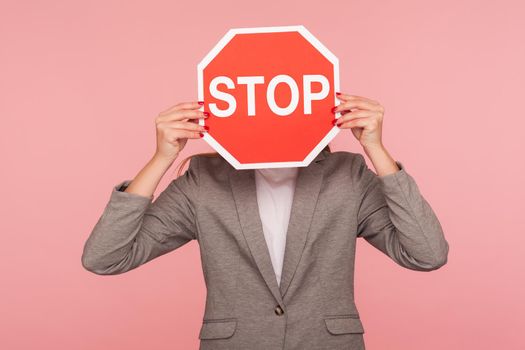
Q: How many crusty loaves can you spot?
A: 0